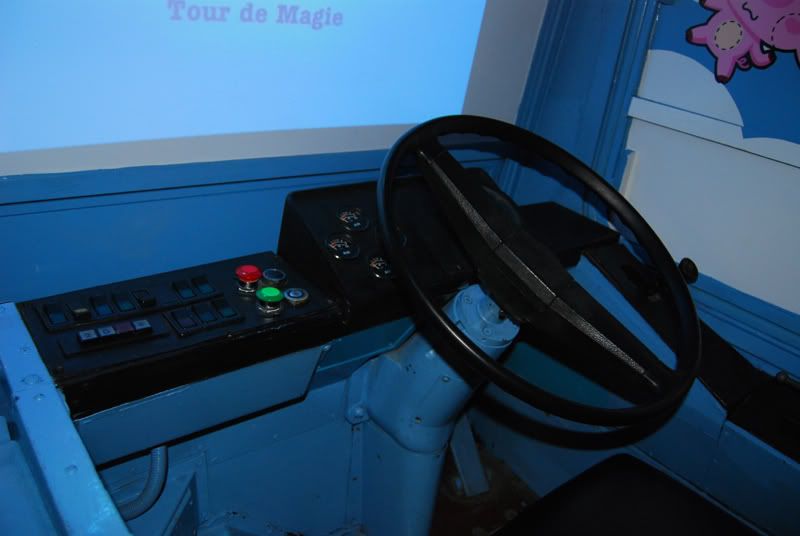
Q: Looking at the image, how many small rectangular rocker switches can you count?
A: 10